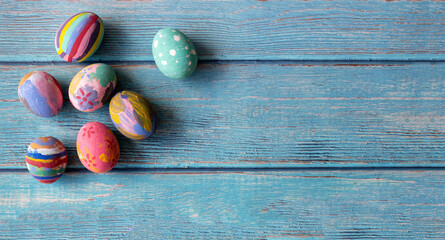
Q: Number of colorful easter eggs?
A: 7